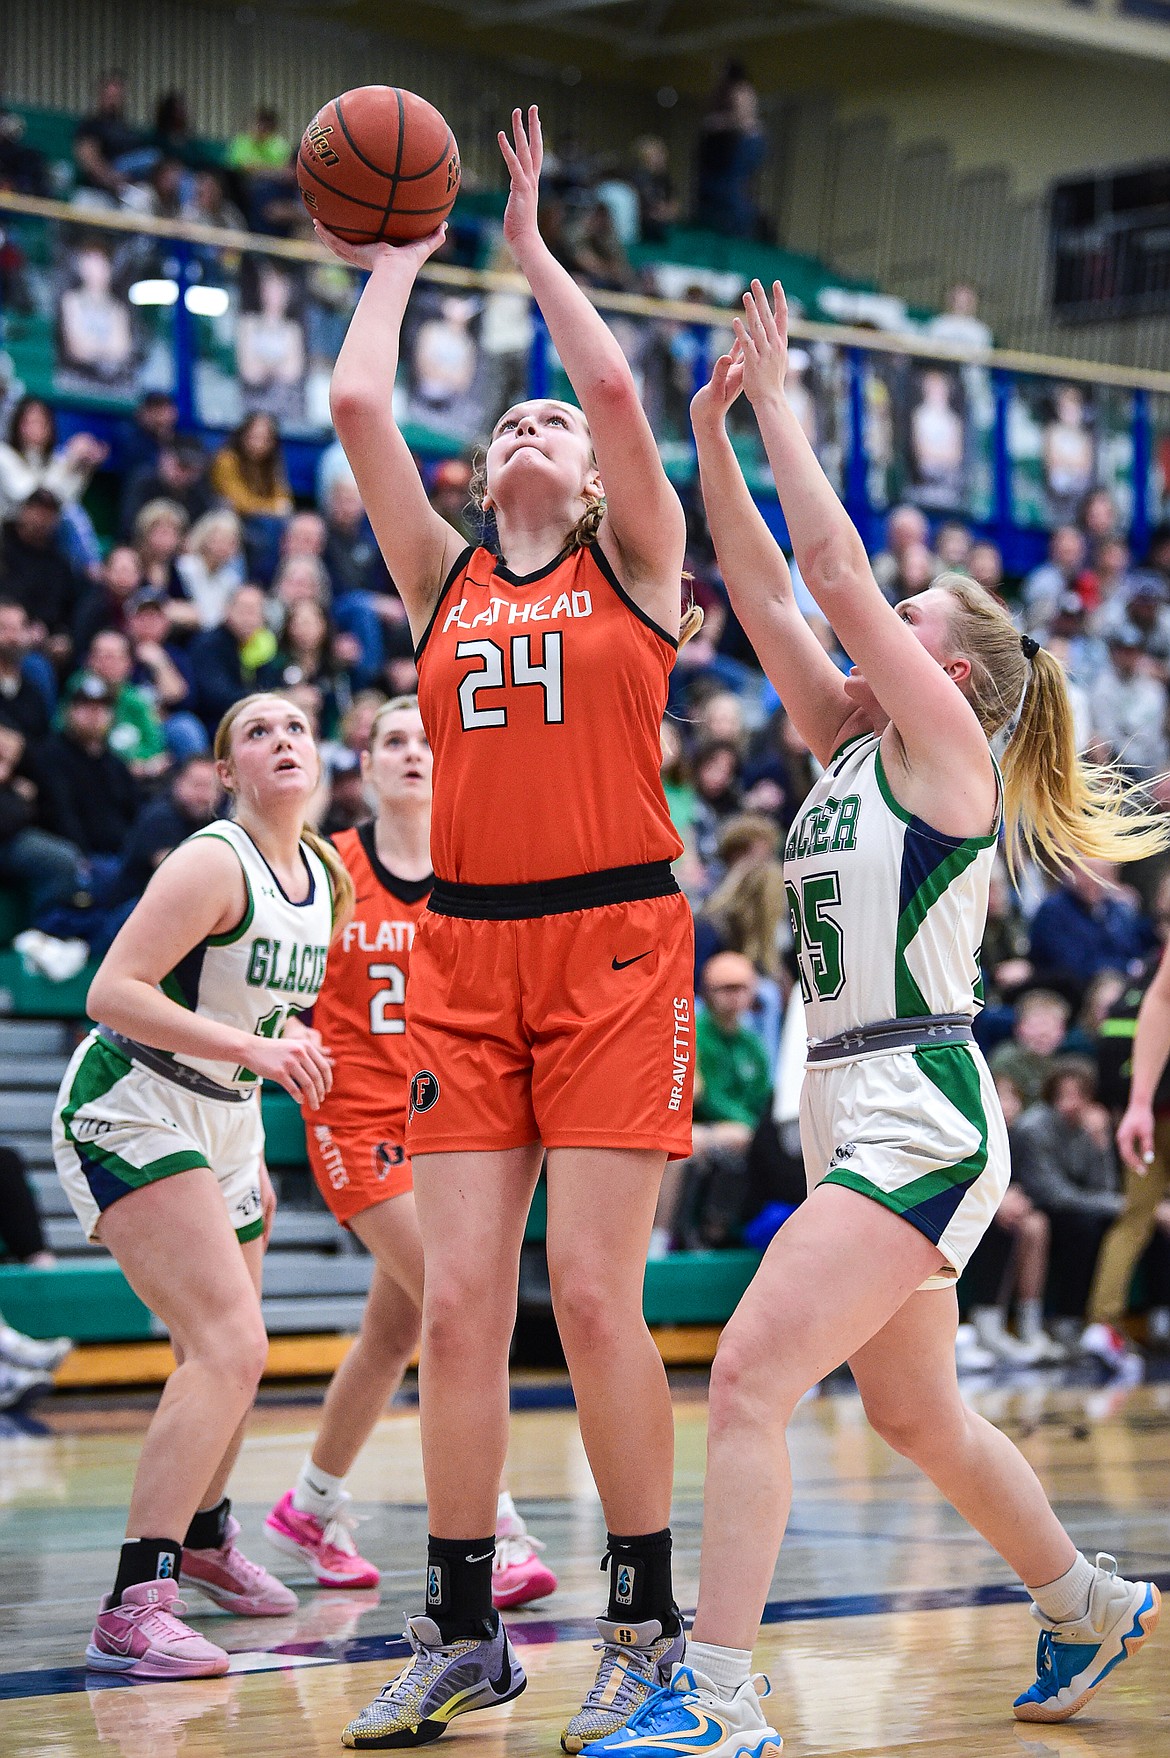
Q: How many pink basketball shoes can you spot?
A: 4